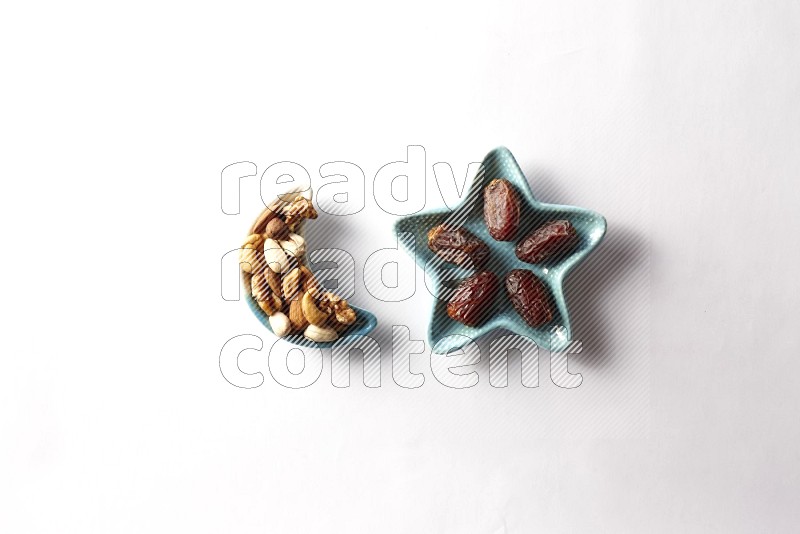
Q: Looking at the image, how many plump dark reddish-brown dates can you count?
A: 5